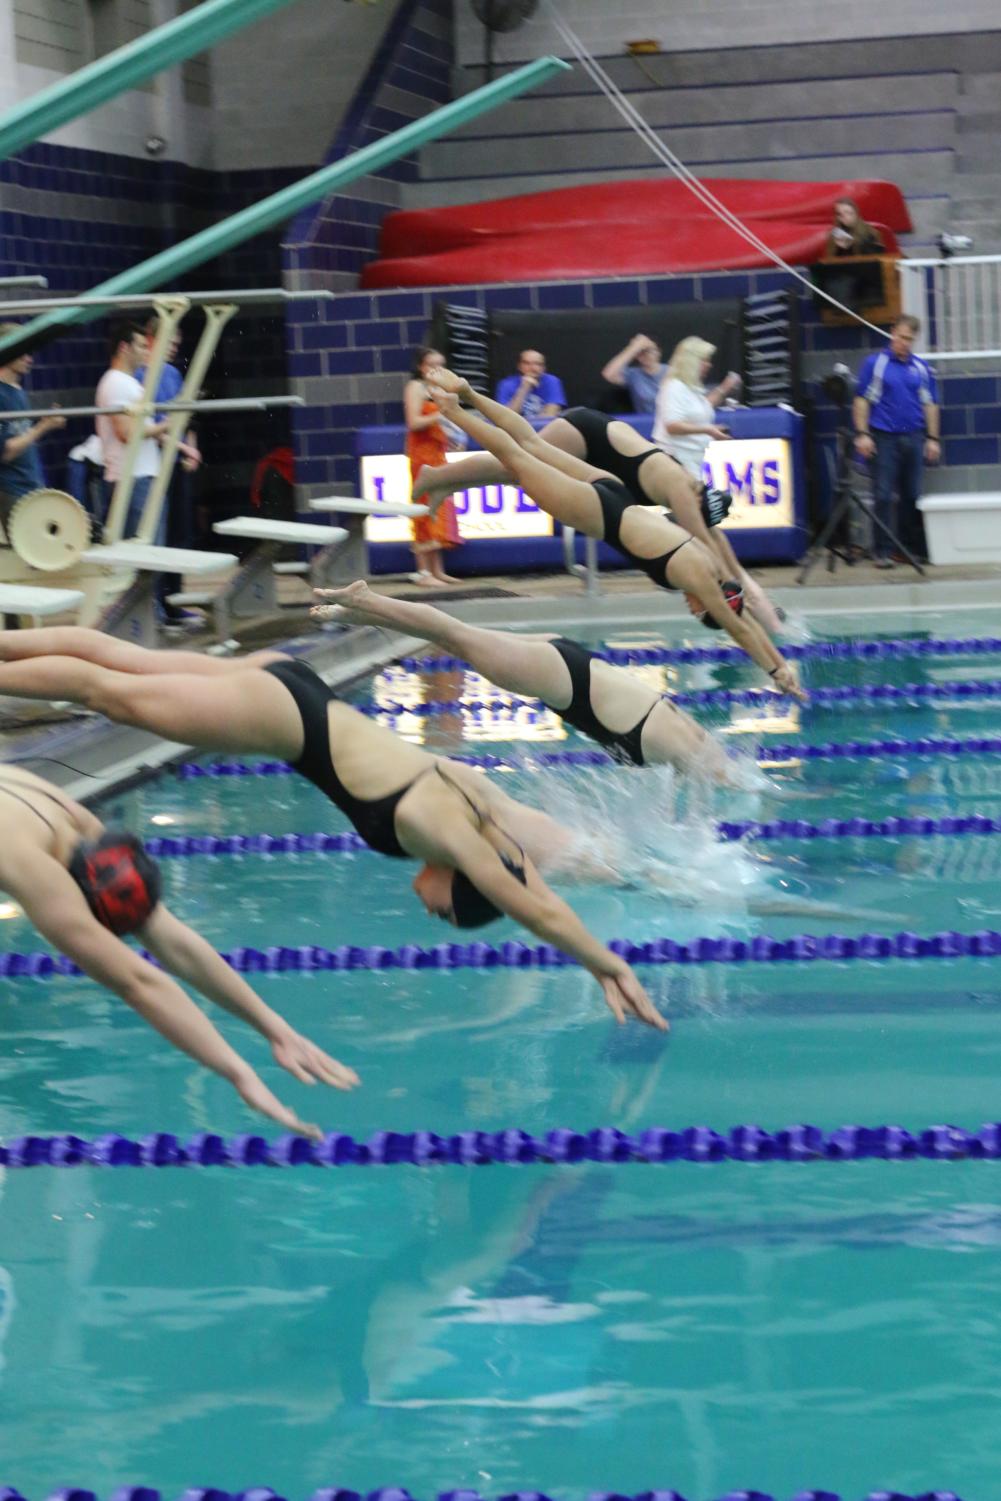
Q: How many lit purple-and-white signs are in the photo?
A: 2